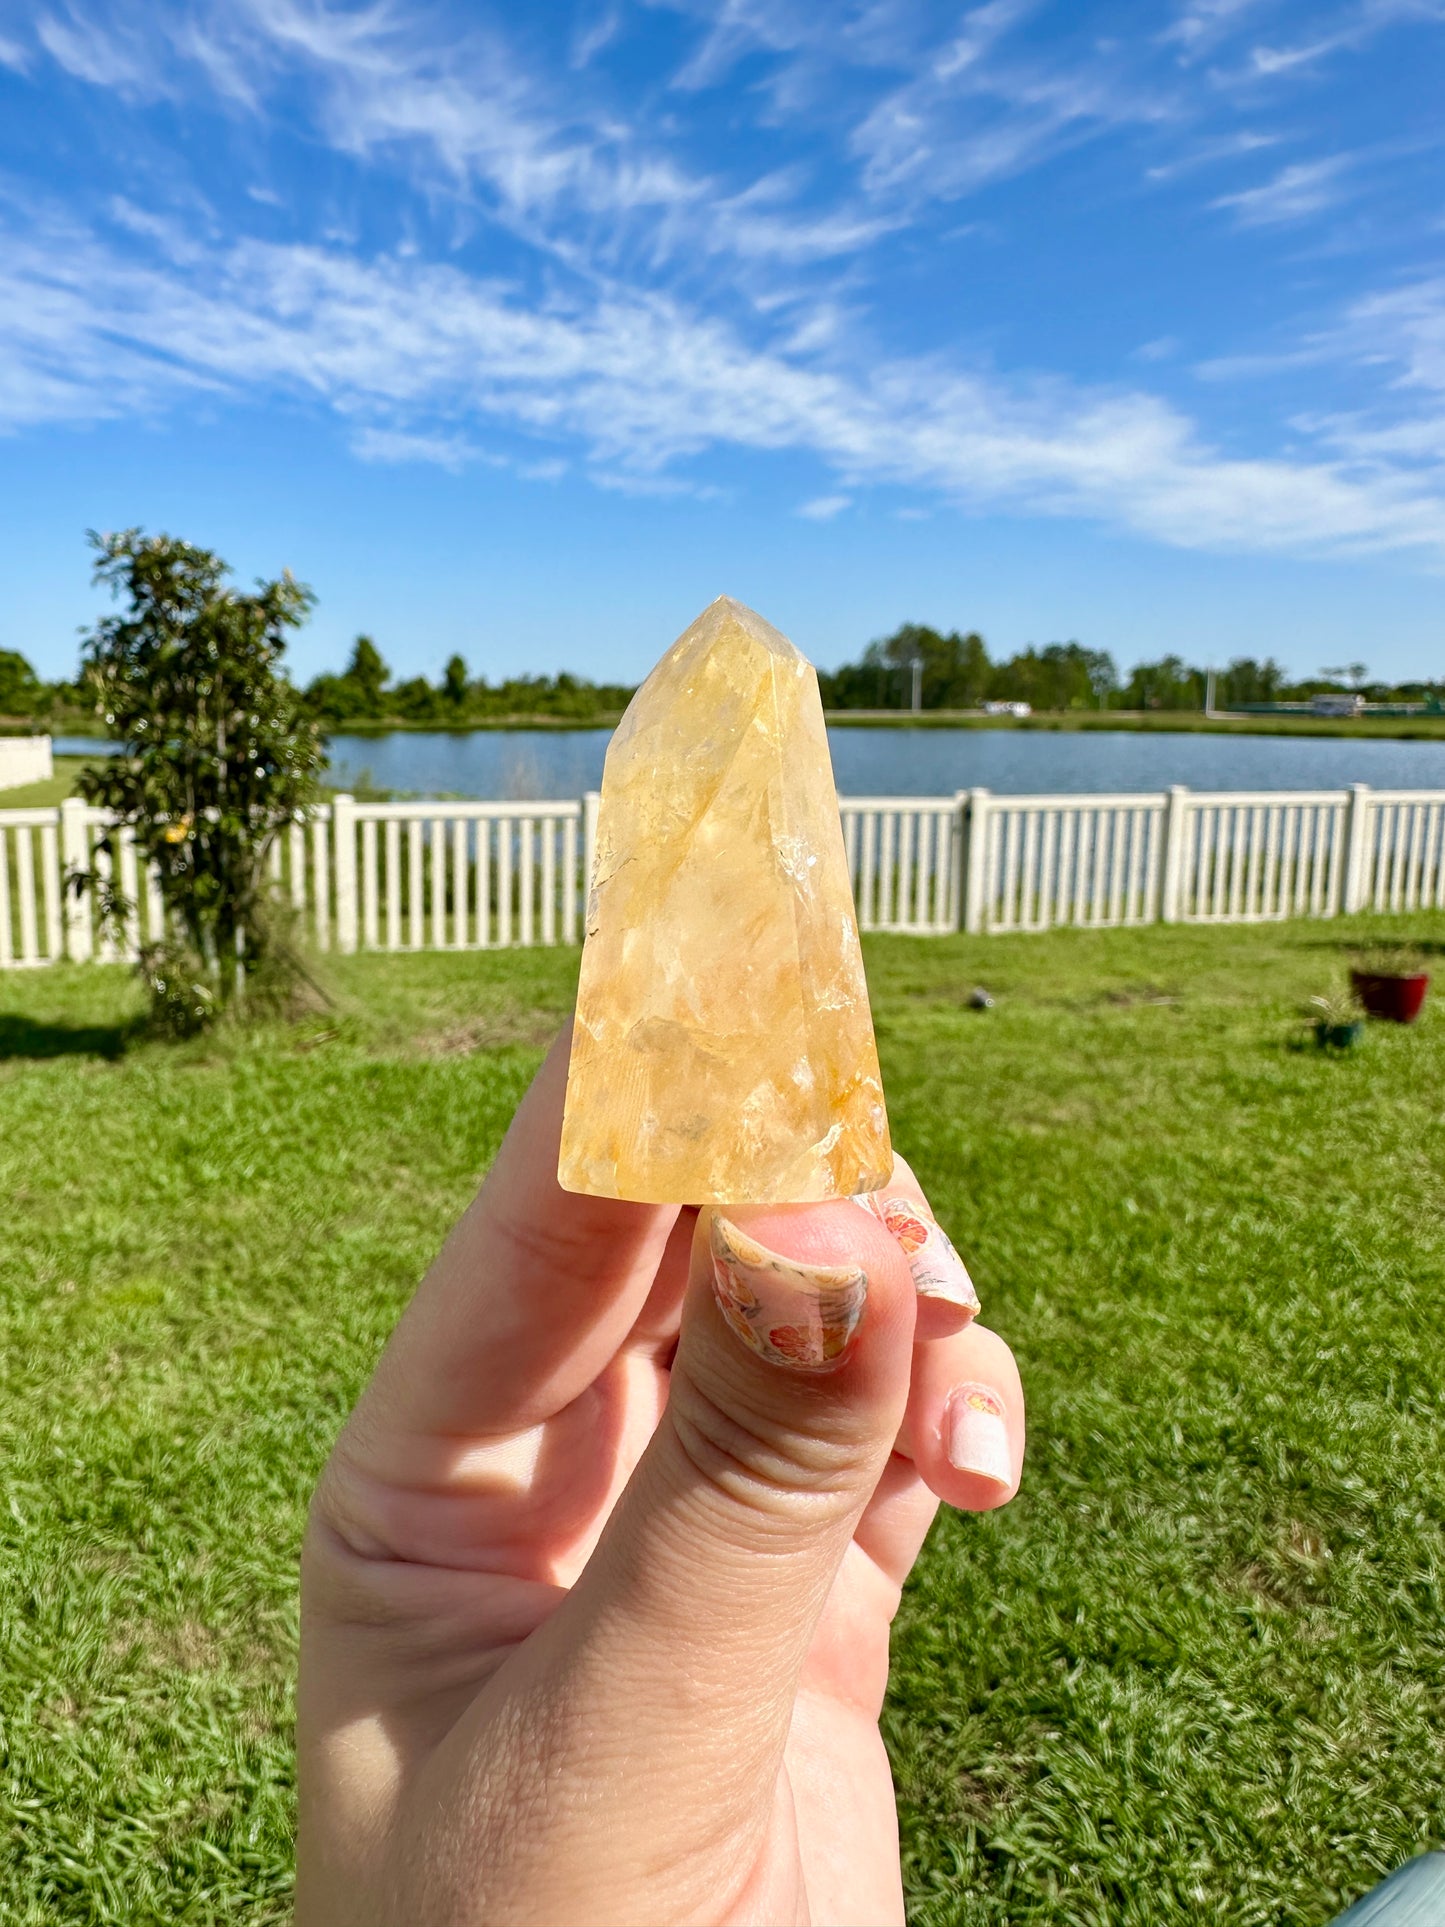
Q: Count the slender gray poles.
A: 2